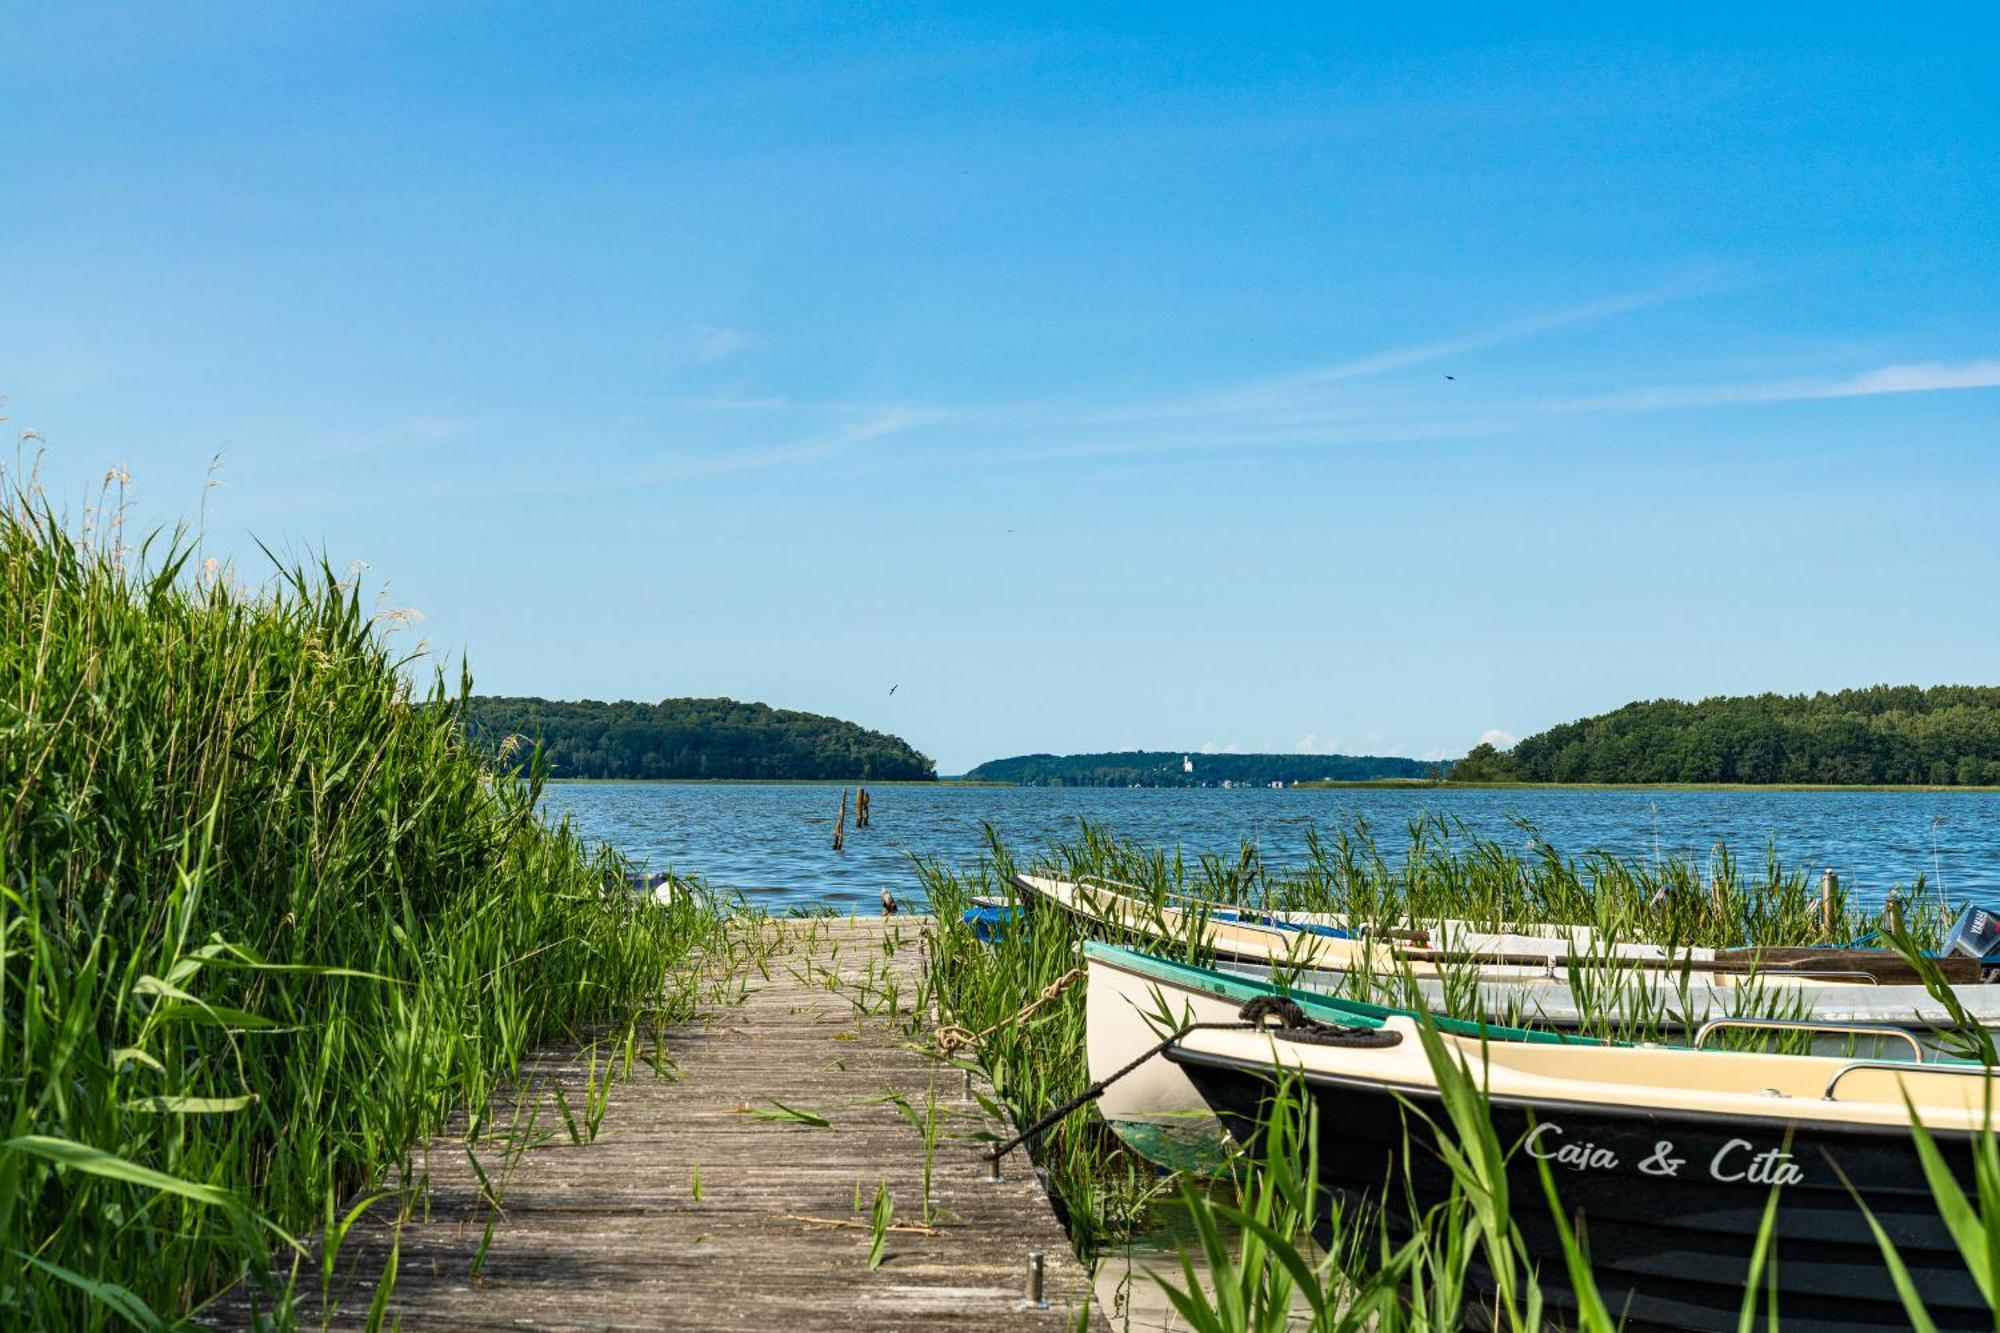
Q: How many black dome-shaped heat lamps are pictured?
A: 0